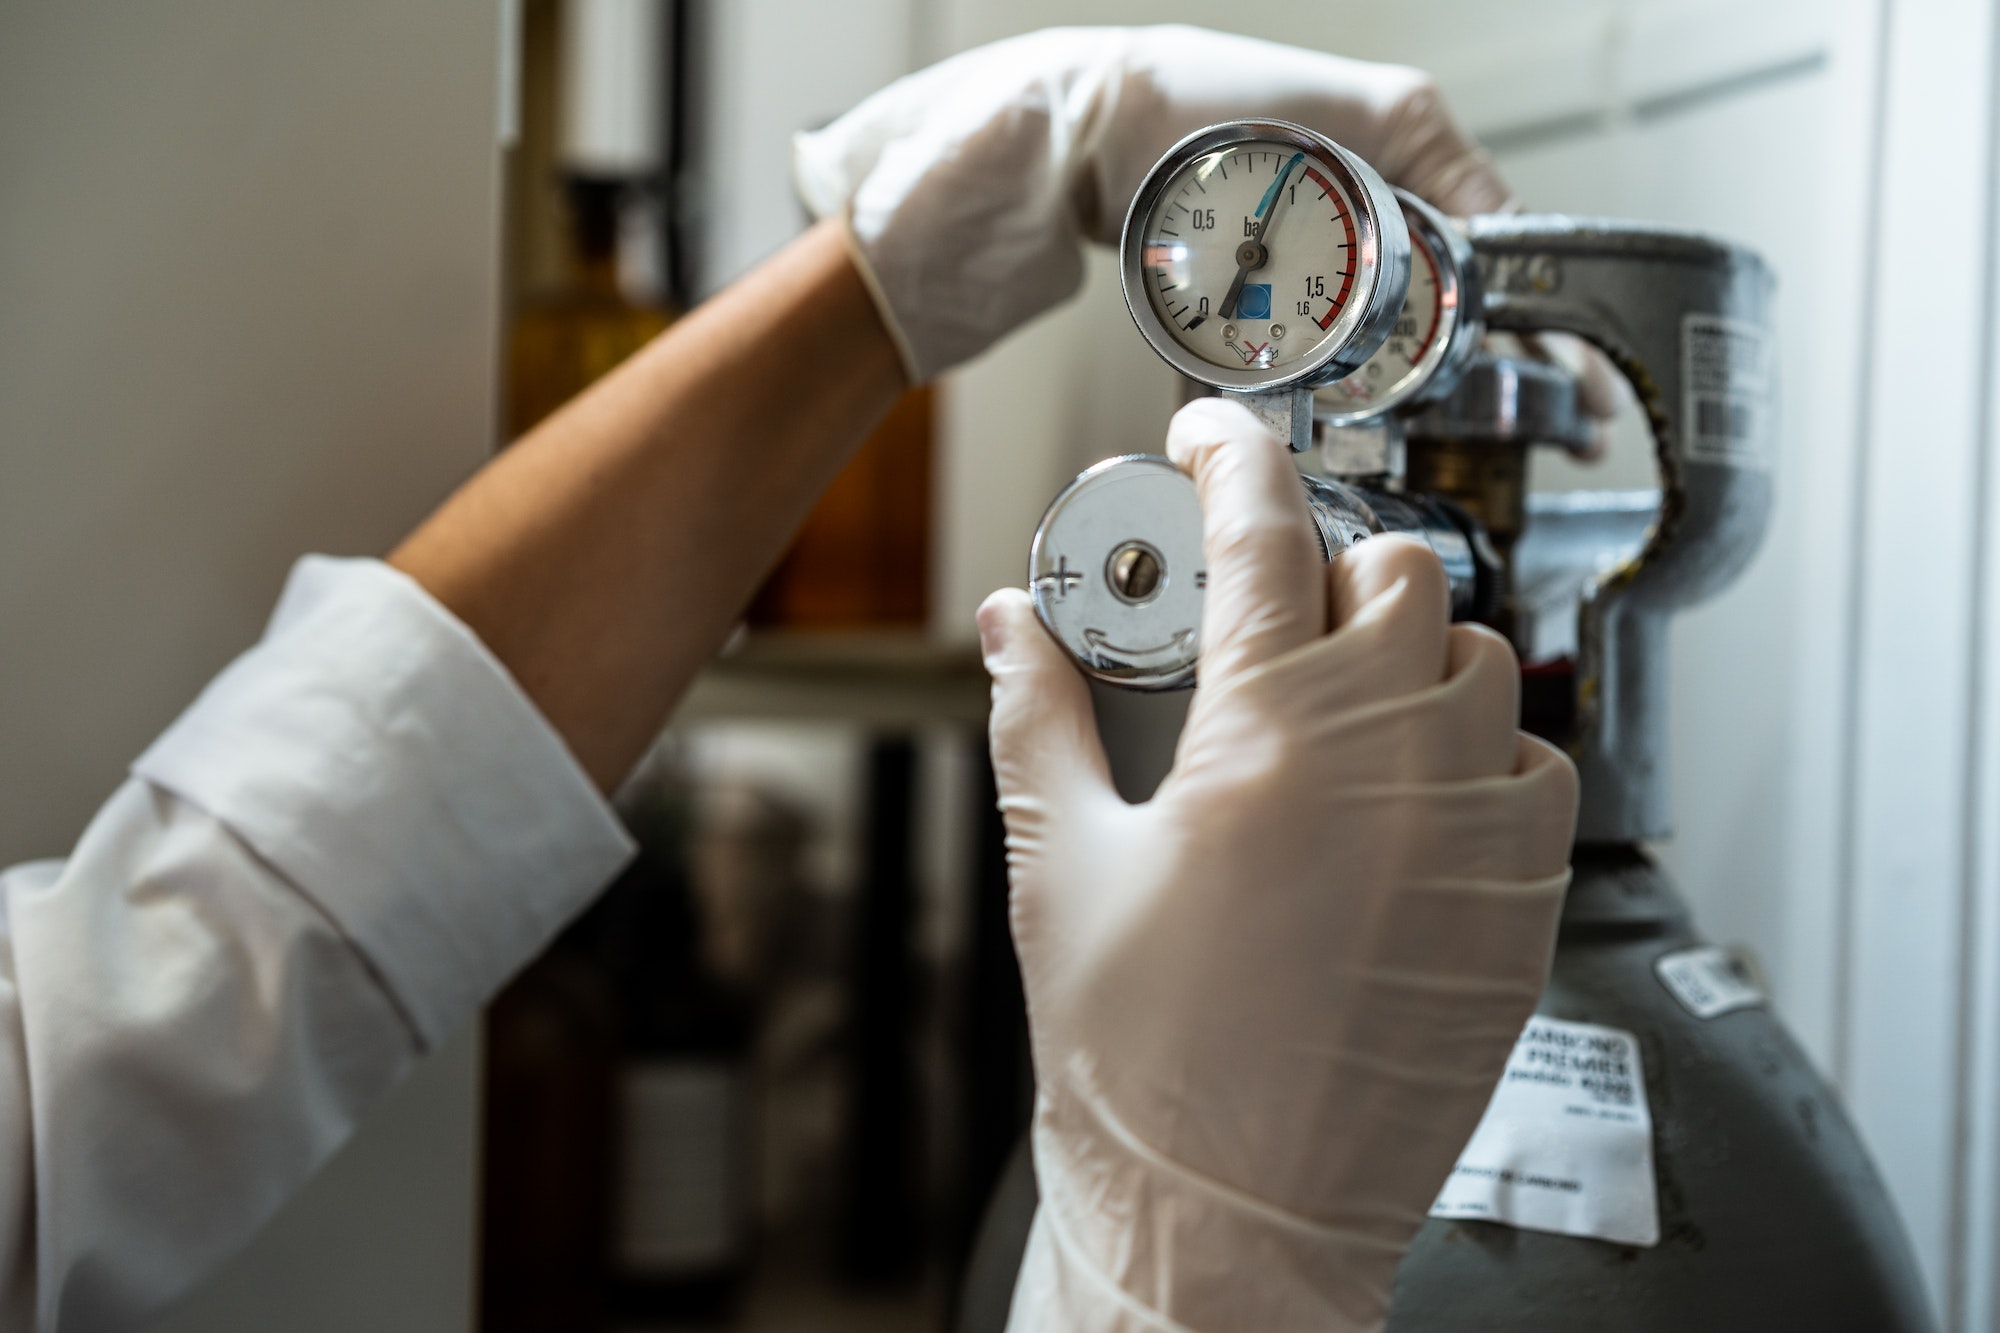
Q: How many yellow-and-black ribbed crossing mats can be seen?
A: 0